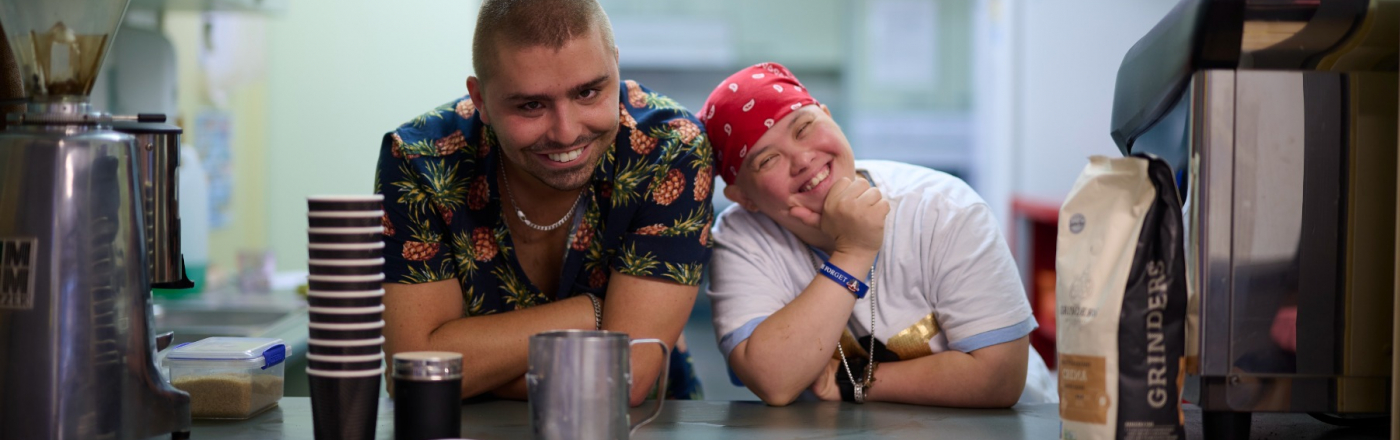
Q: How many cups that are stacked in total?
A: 12